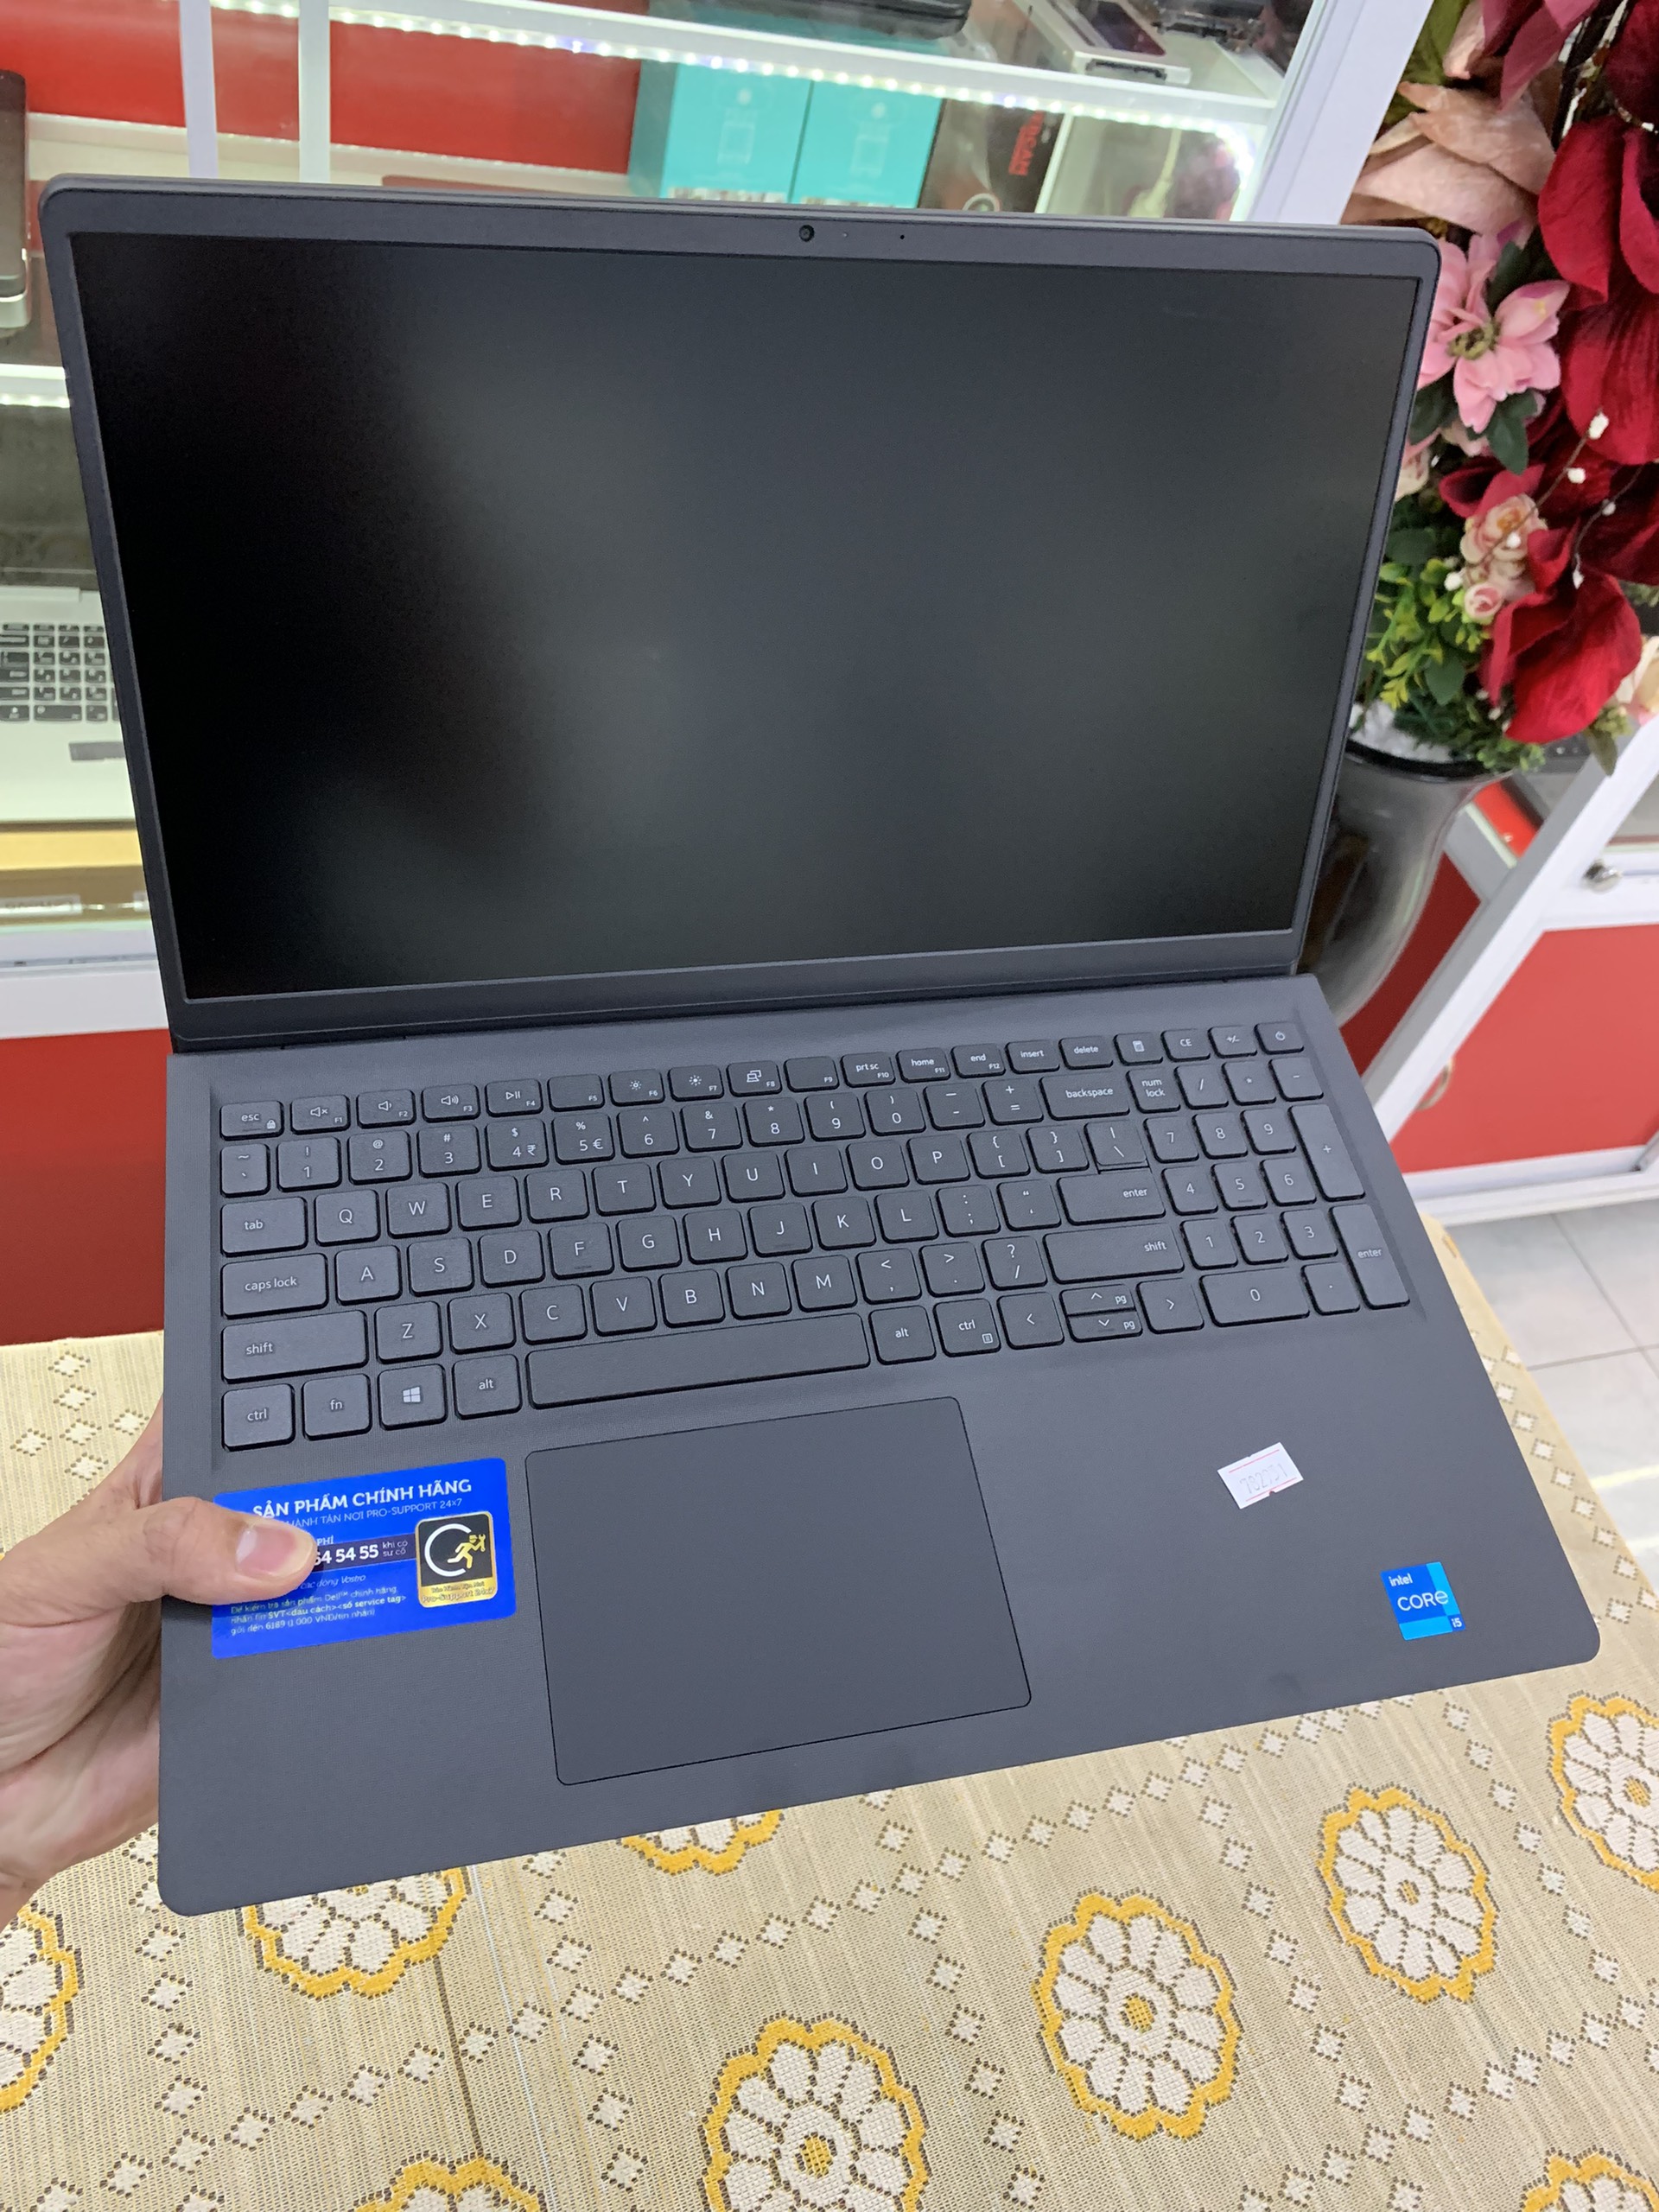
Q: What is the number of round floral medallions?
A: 9